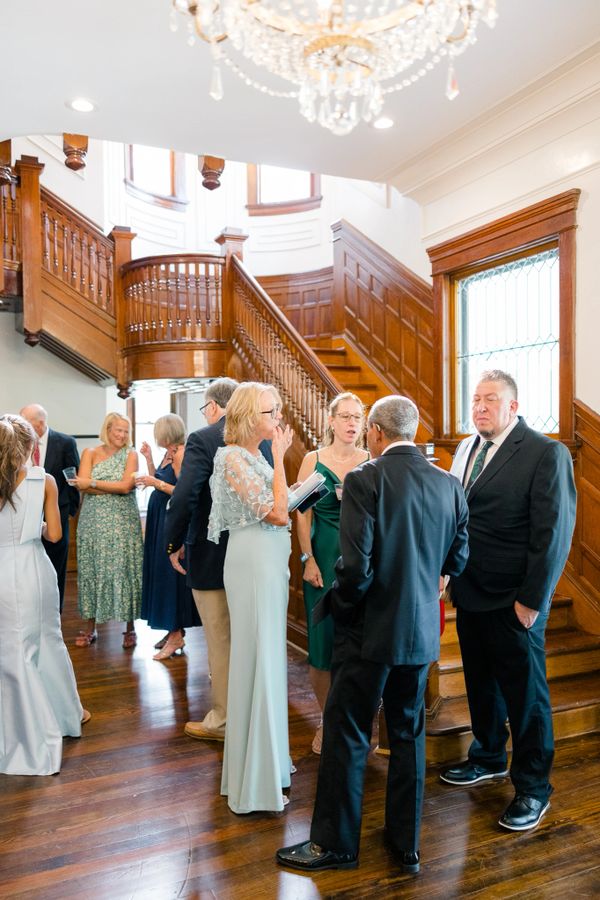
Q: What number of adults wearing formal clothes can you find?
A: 9